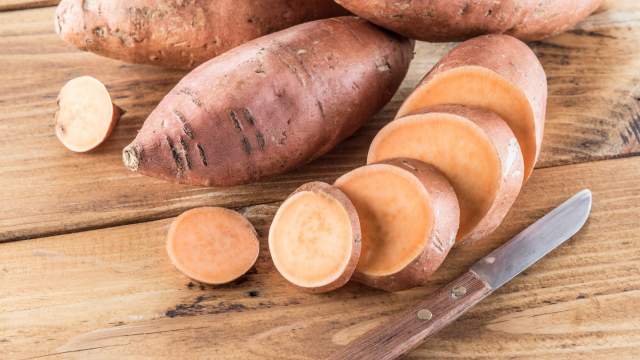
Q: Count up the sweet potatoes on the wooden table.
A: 4